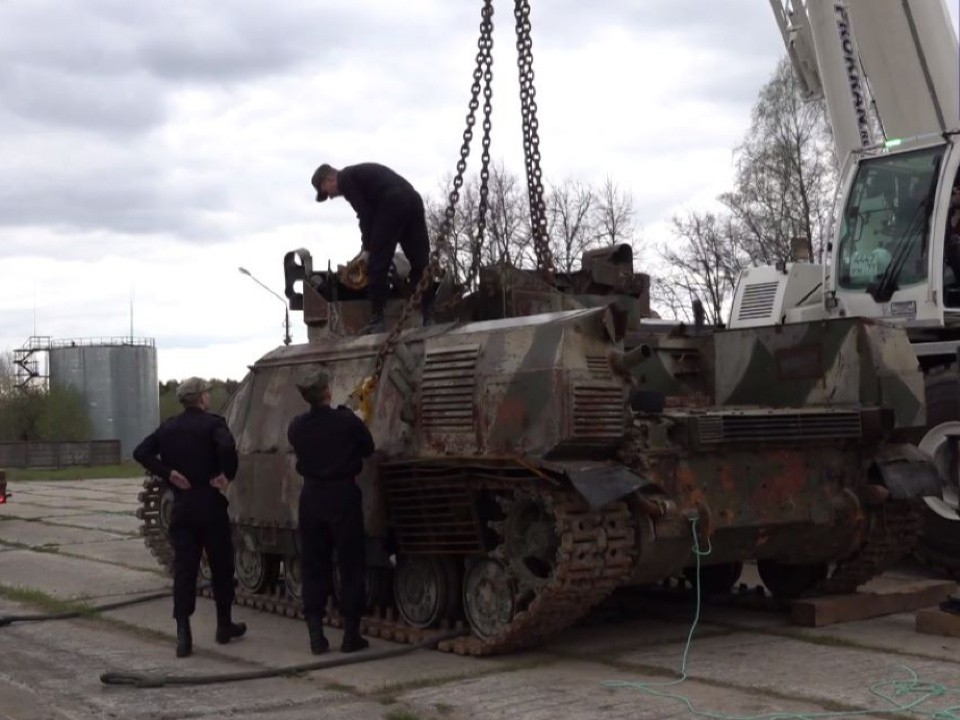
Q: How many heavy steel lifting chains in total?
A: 4